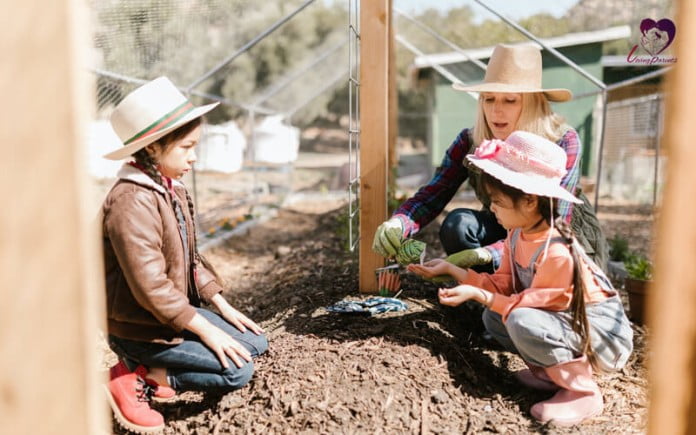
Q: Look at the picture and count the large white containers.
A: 3